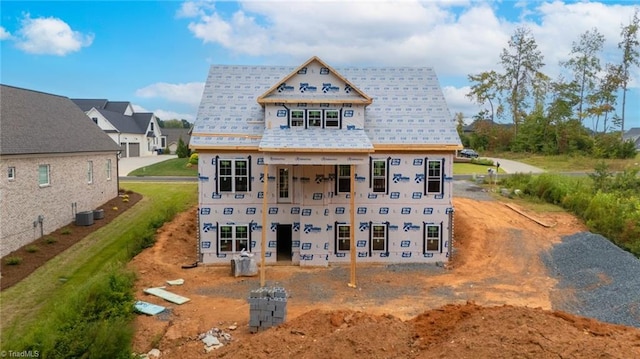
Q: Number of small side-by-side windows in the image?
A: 3